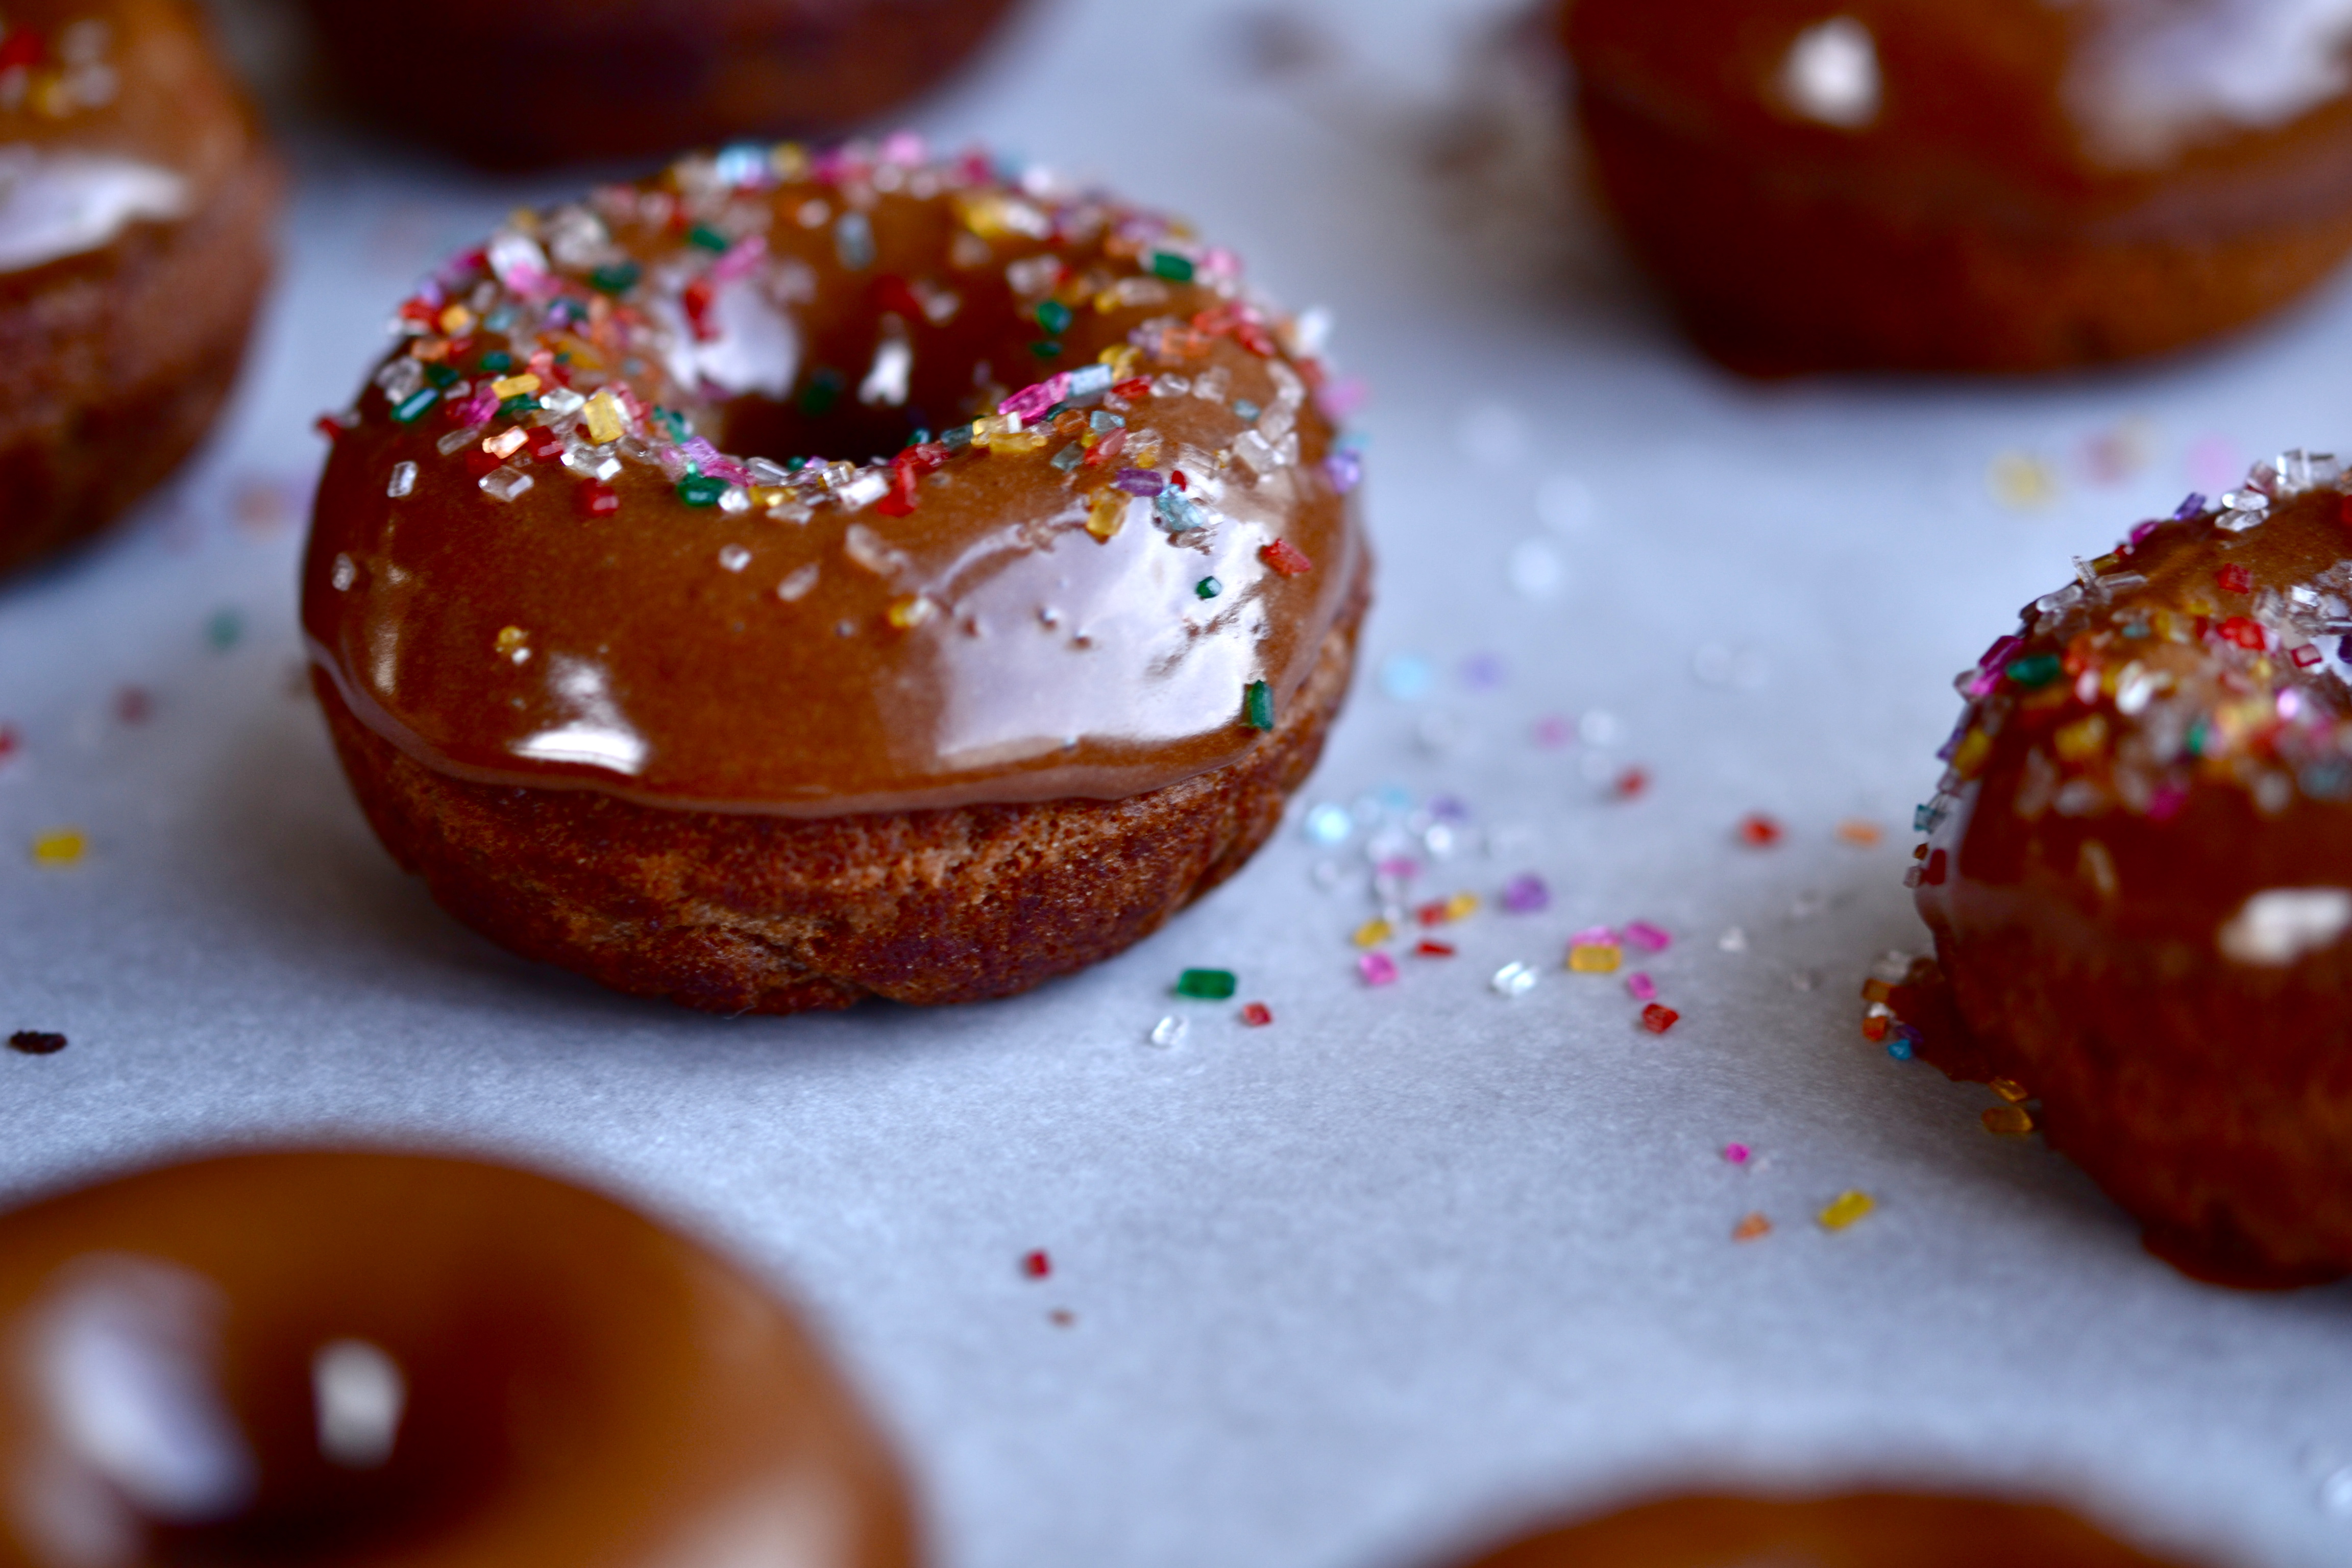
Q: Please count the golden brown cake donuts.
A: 7